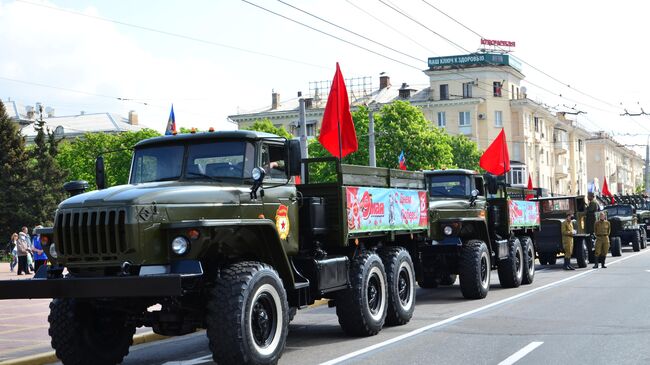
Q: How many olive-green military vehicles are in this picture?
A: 5